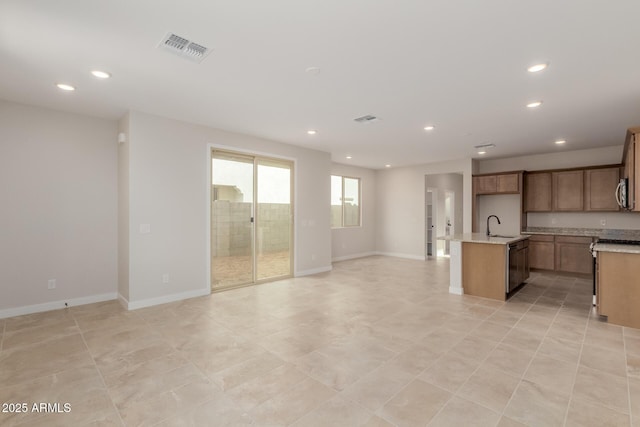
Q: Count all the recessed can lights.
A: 10